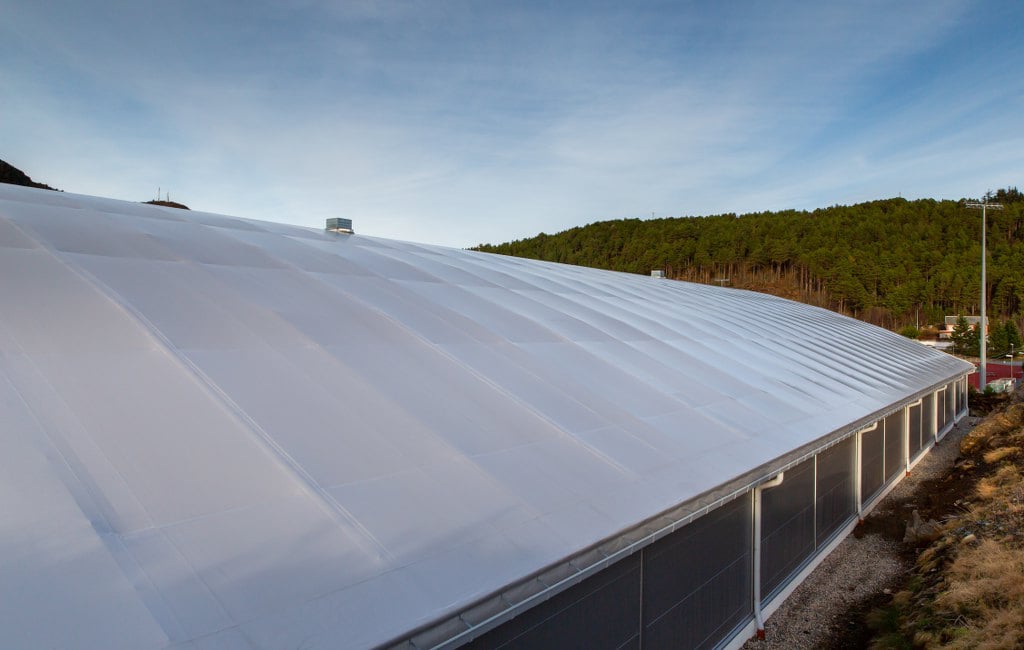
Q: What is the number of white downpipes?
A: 6